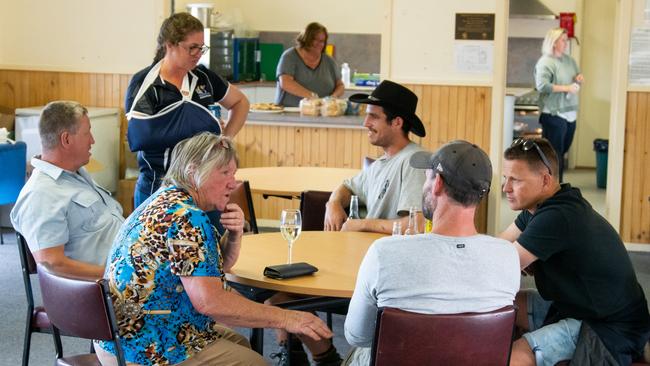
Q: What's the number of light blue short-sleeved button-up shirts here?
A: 1